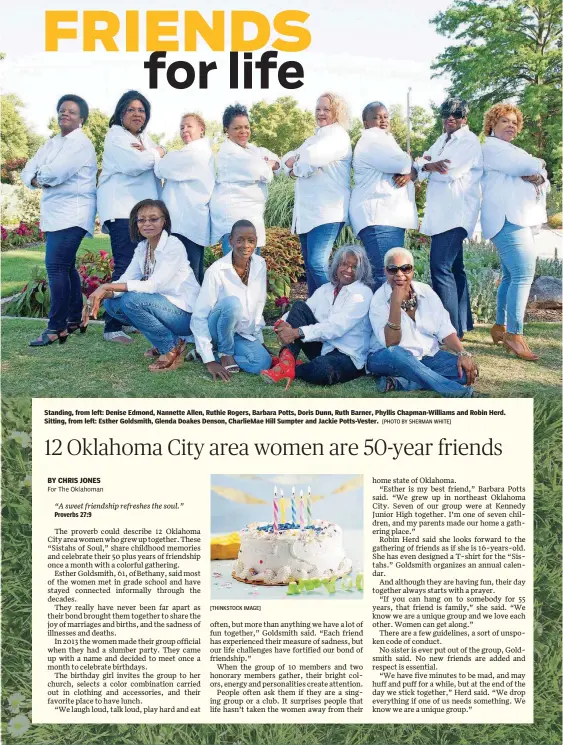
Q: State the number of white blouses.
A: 12